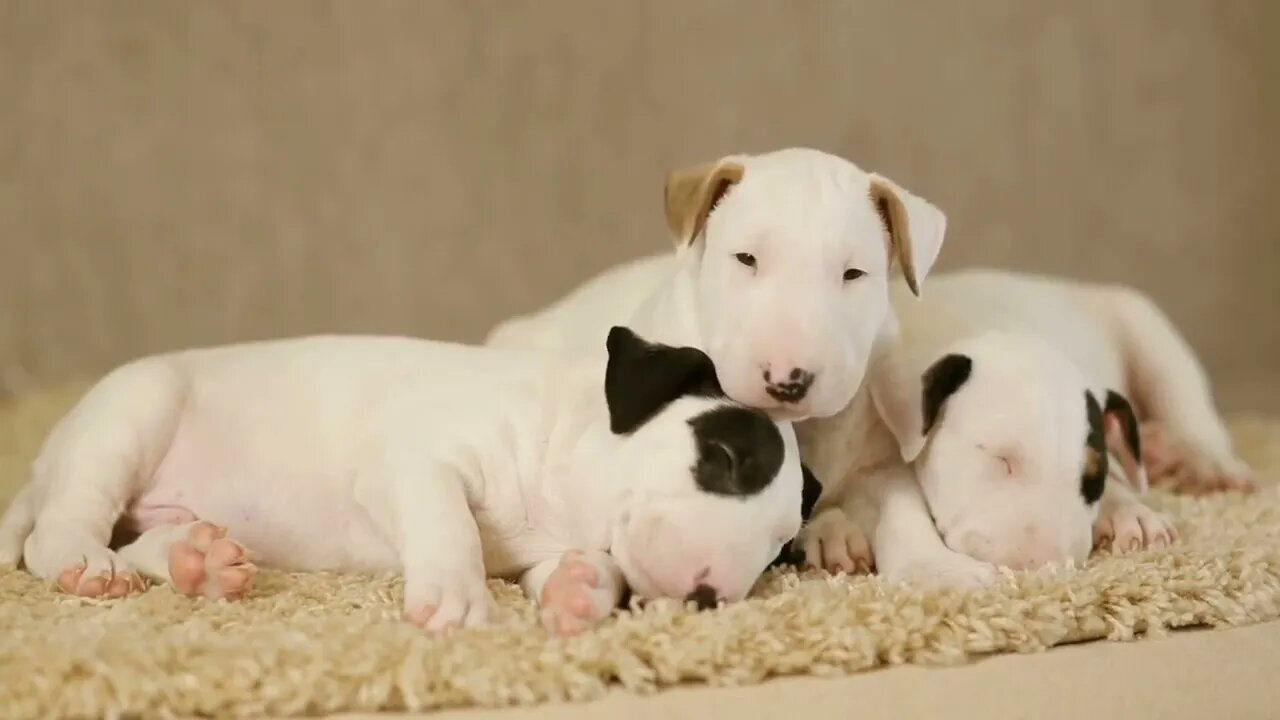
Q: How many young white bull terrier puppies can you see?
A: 3